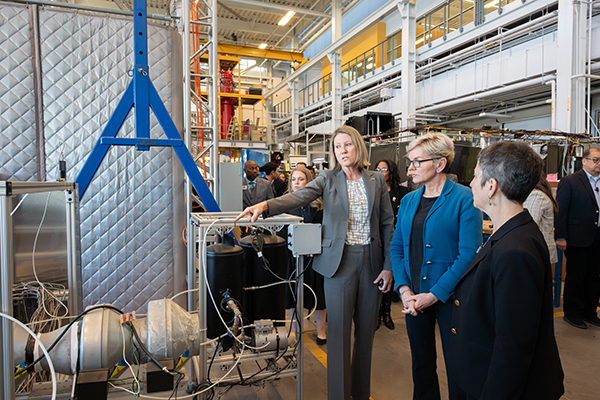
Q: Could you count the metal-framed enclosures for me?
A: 2